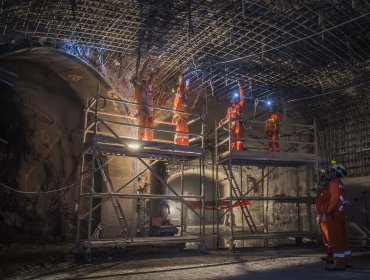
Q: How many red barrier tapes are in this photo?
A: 1